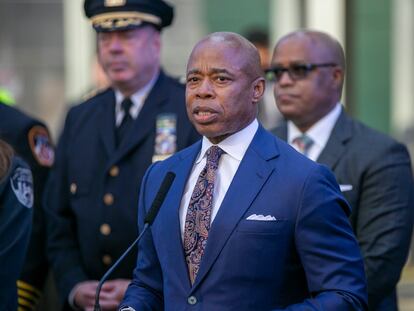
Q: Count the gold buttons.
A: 5